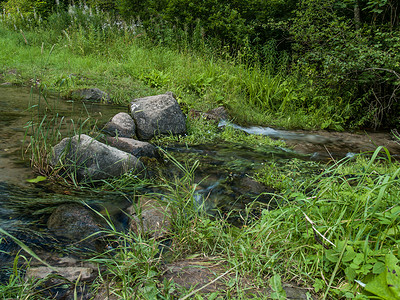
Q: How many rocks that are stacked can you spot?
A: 4